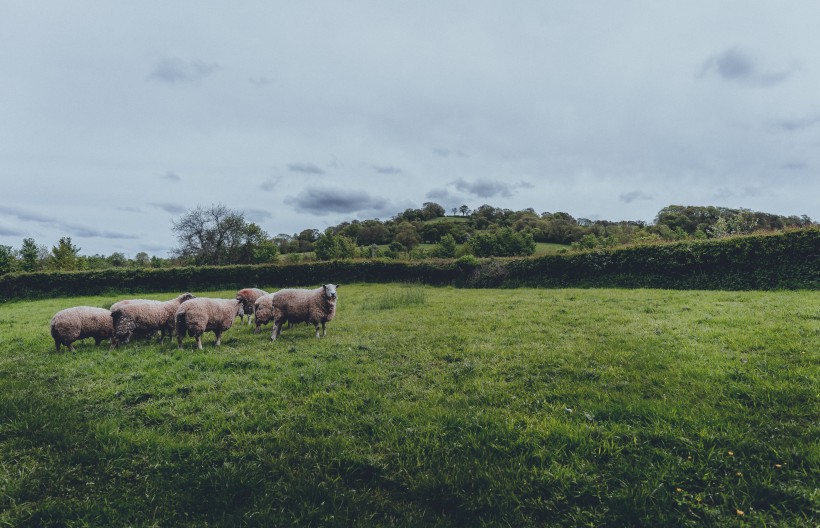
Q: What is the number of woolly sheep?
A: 7